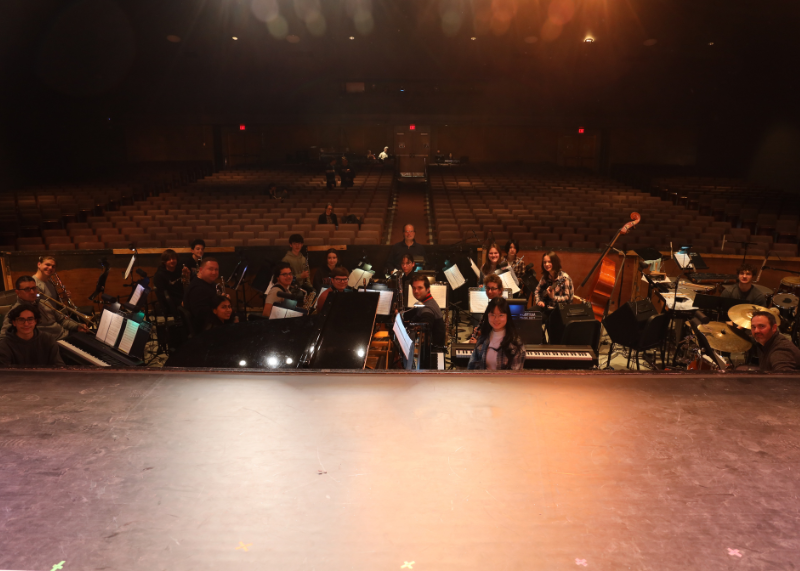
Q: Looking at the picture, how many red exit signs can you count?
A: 3